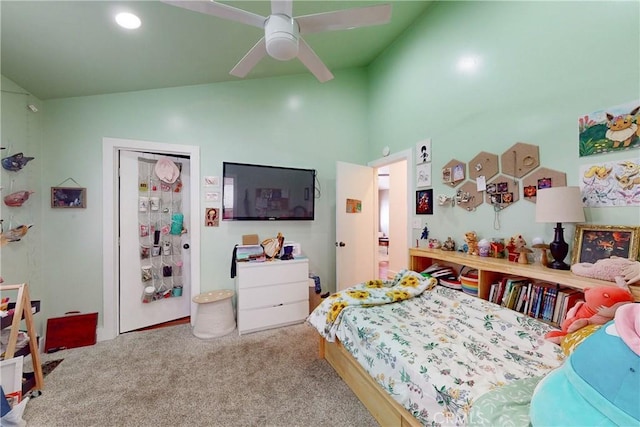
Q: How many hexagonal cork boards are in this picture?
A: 6